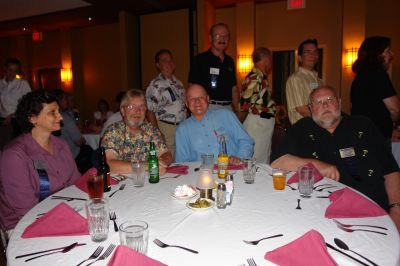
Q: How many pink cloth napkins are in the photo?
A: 8